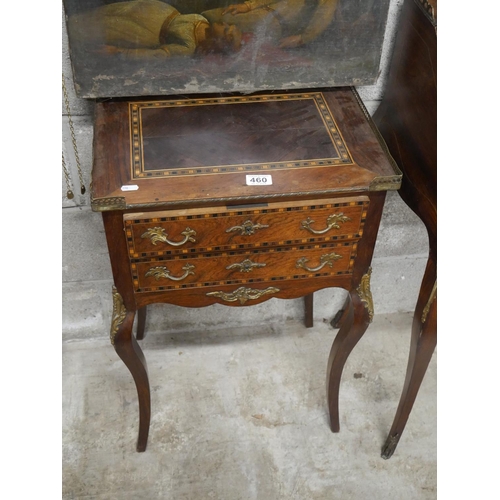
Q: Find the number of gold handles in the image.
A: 4